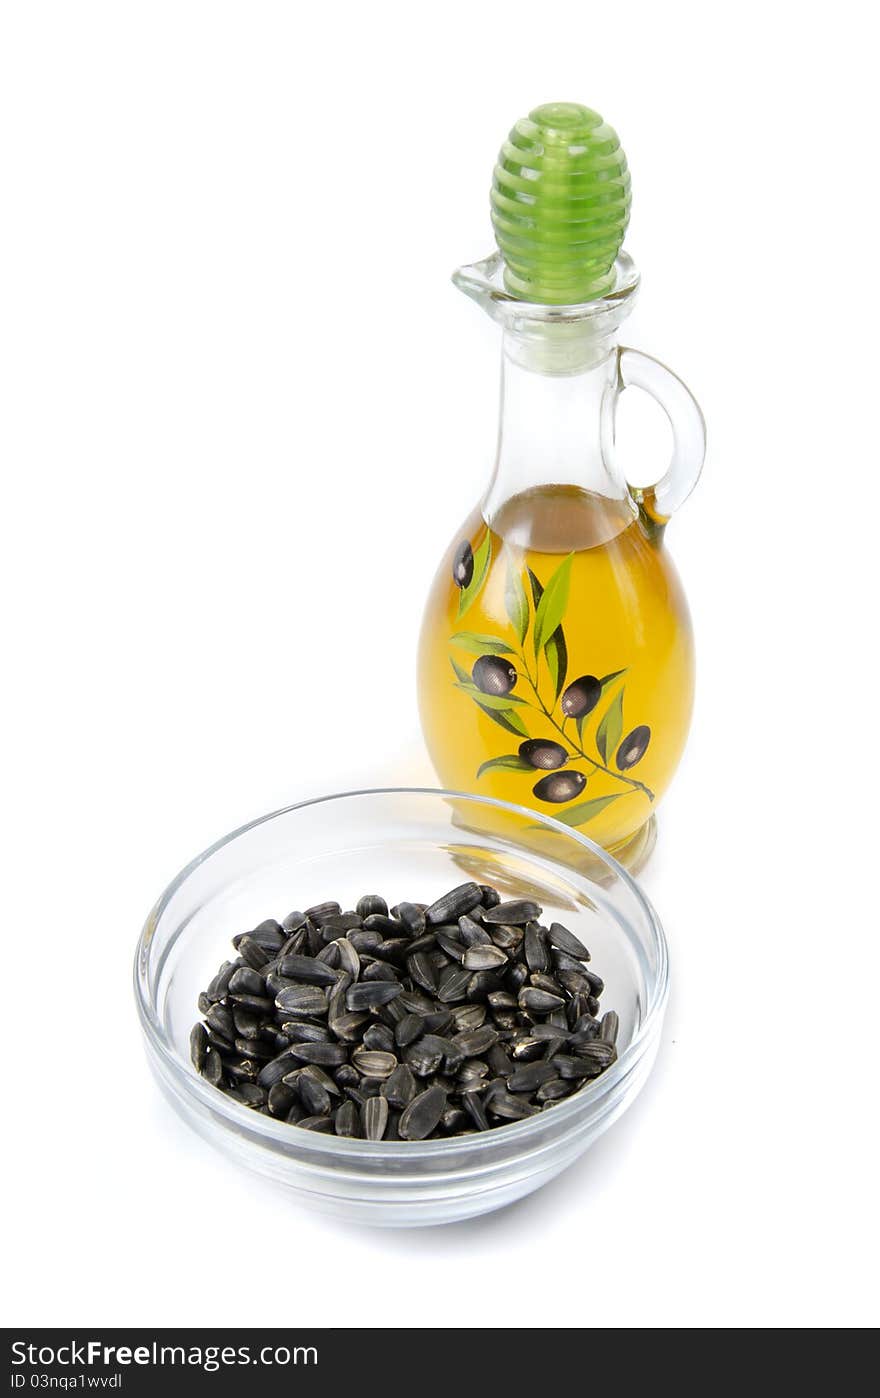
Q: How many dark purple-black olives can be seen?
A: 6